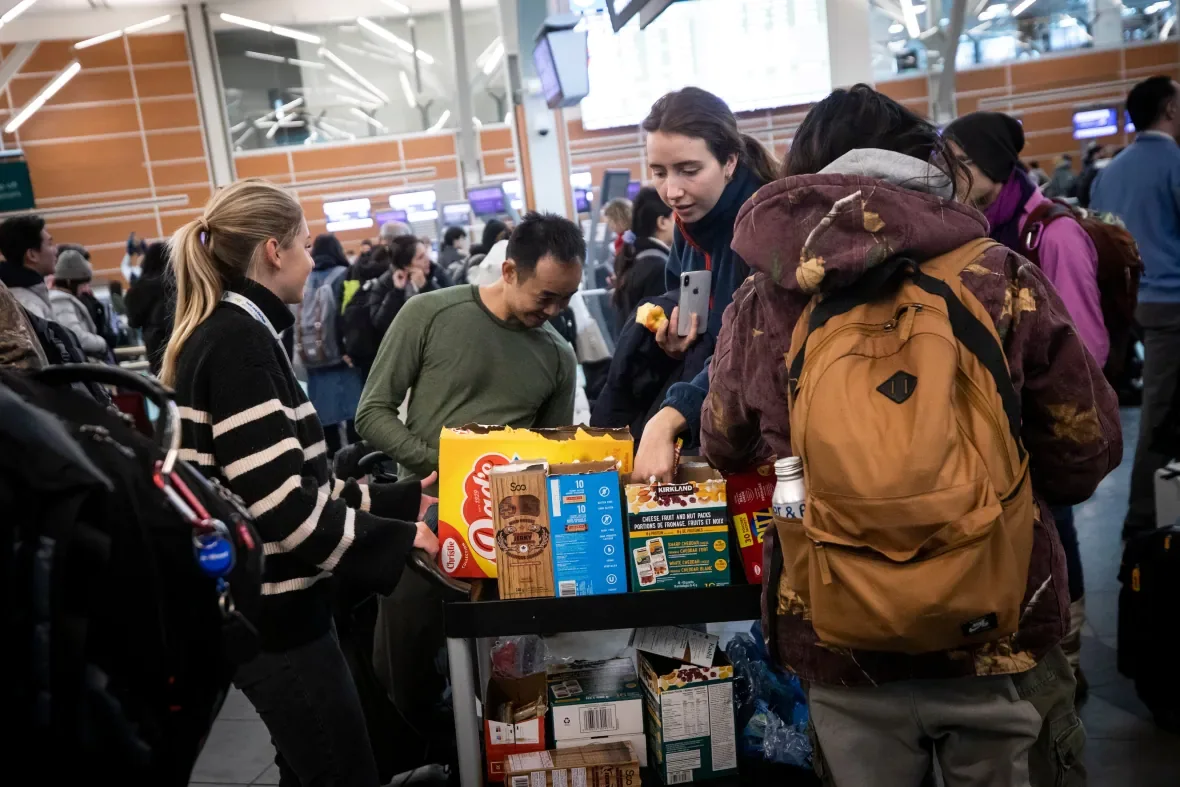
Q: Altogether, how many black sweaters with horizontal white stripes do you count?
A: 1